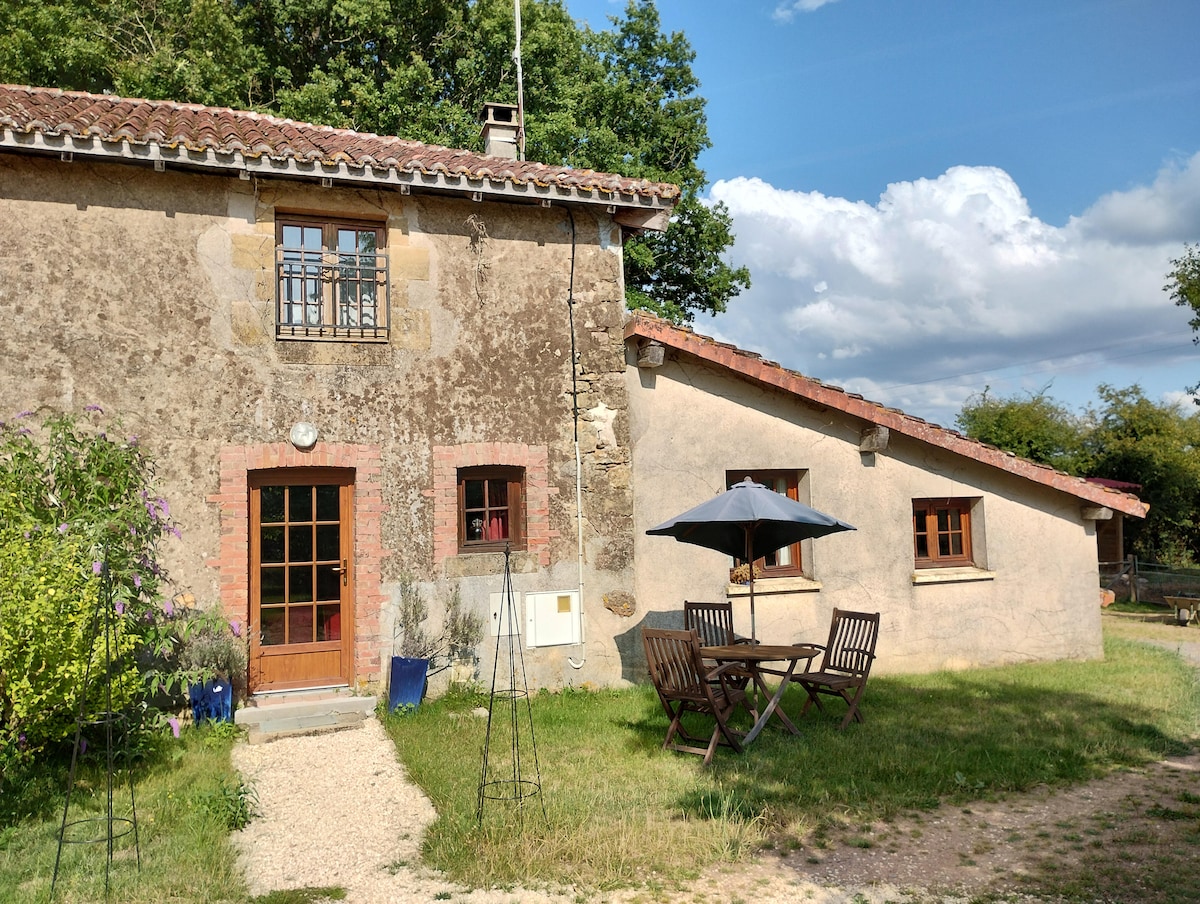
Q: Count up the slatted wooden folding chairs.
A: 3